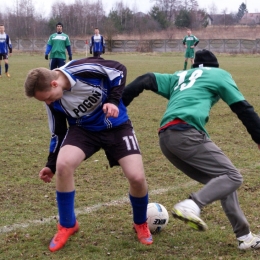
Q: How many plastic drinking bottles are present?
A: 0